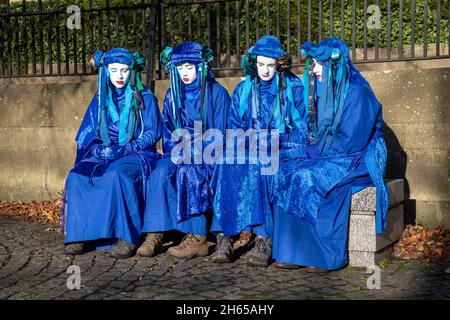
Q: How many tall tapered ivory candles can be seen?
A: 0